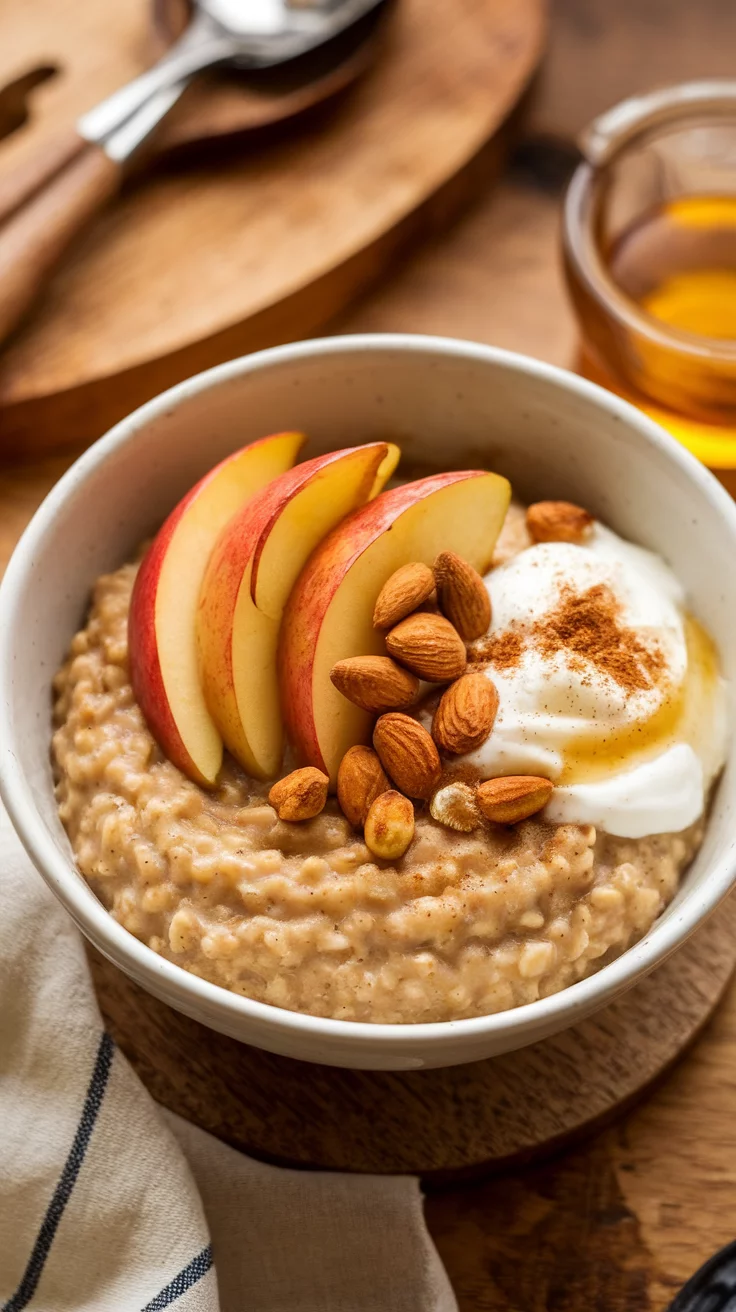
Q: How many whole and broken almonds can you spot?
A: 12